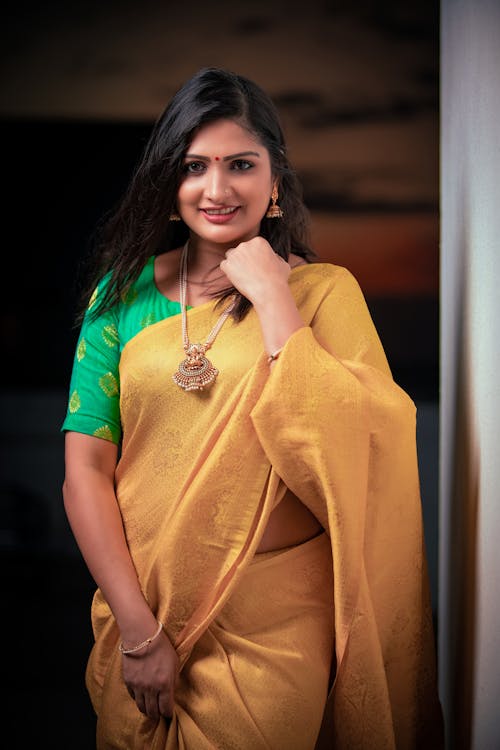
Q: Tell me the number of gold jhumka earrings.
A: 2